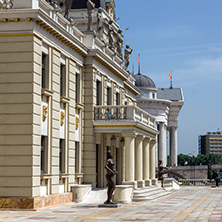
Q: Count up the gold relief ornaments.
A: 3